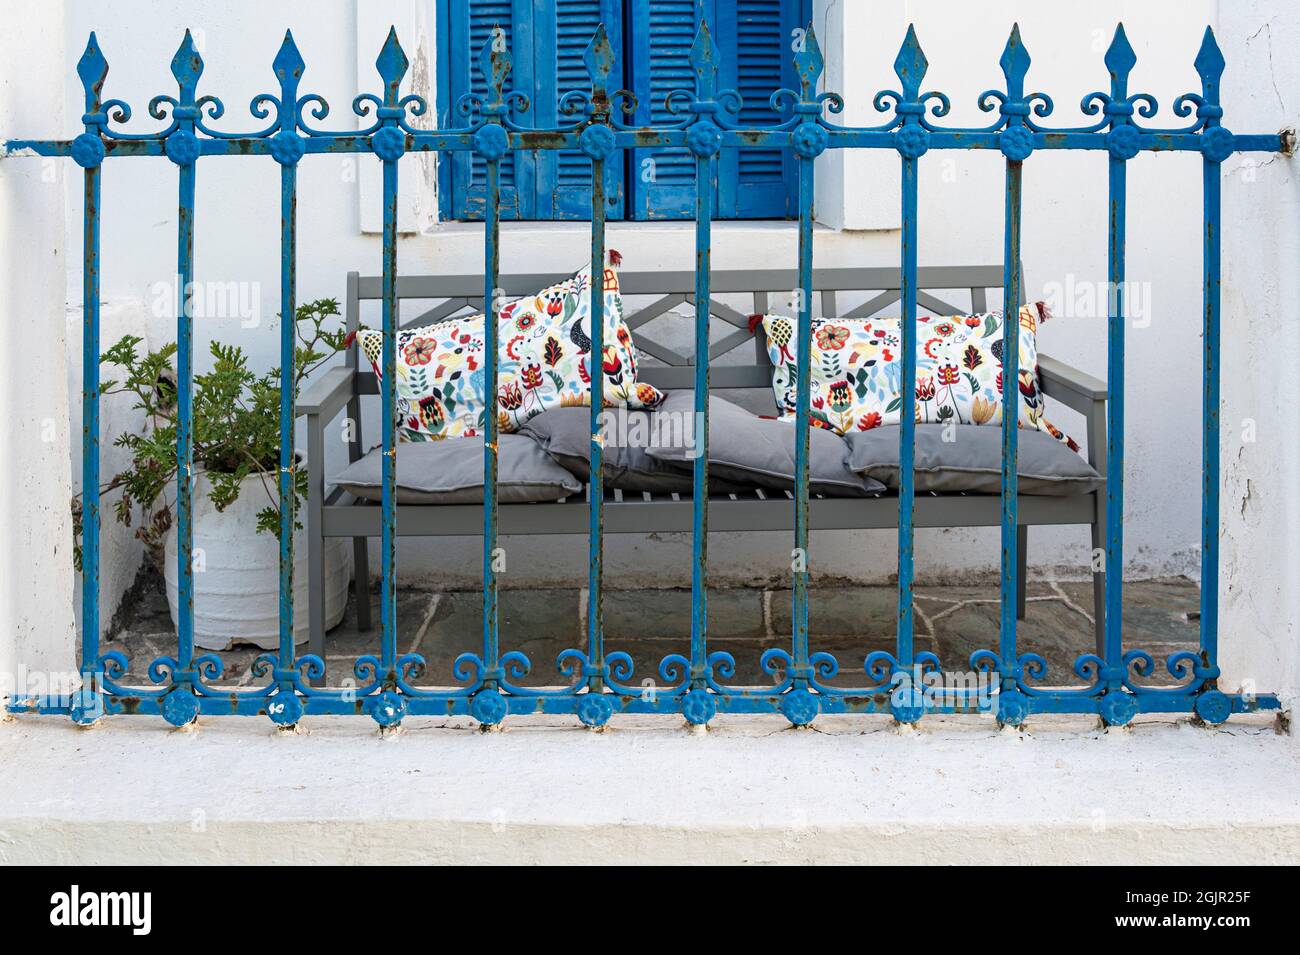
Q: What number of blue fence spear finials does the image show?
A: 12